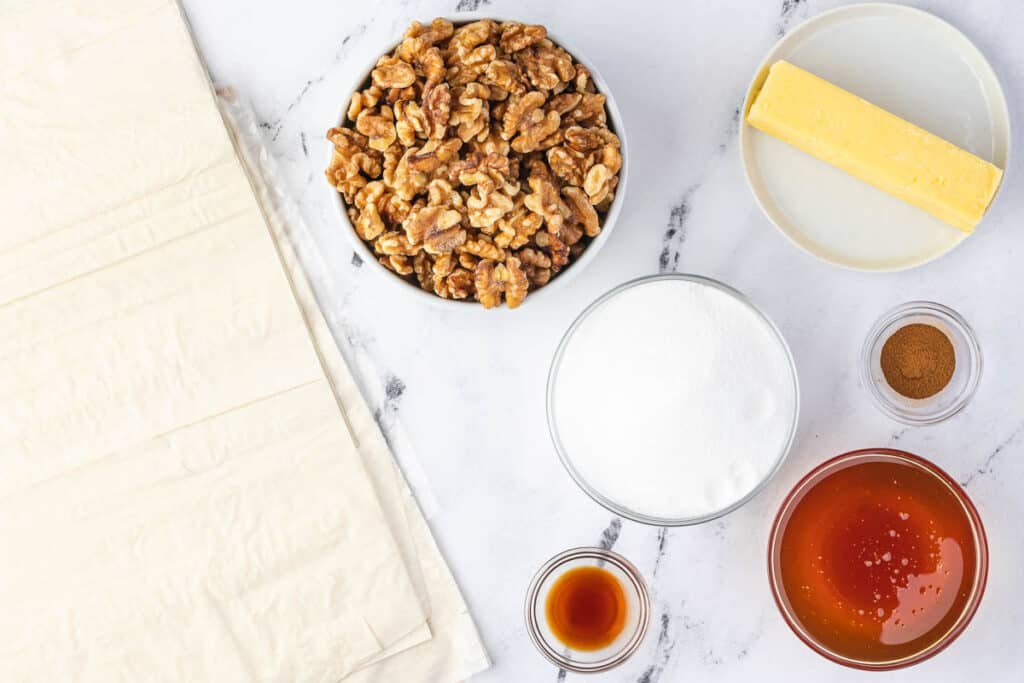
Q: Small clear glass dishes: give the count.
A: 2